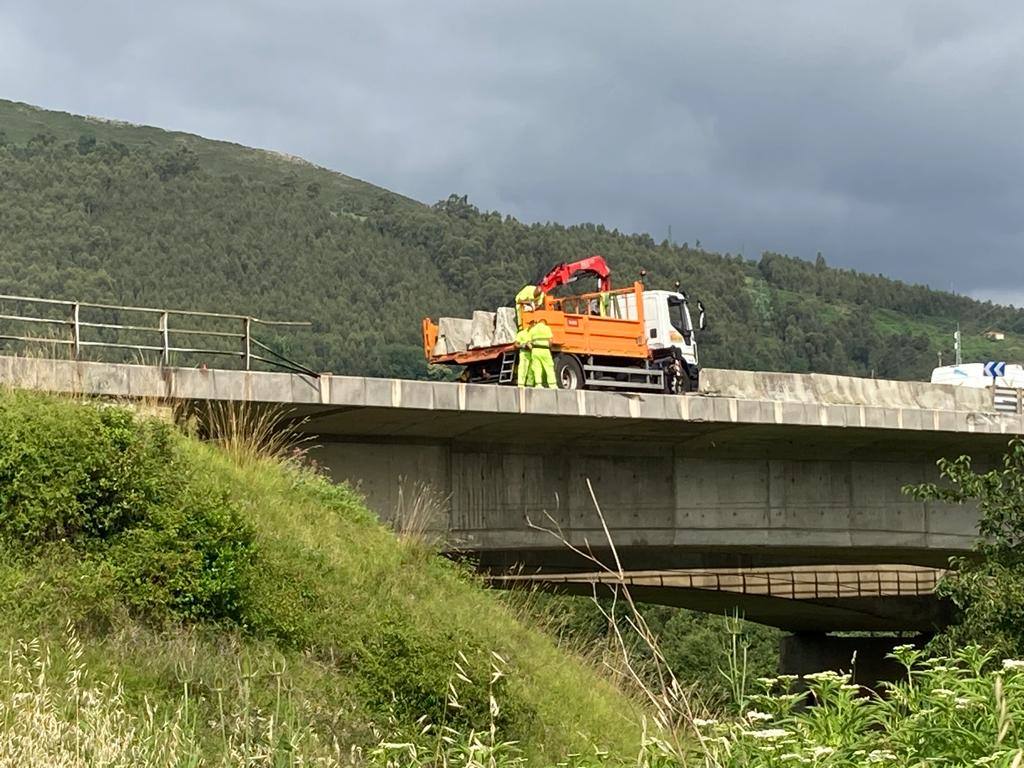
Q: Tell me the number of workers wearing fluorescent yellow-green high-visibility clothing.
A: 3